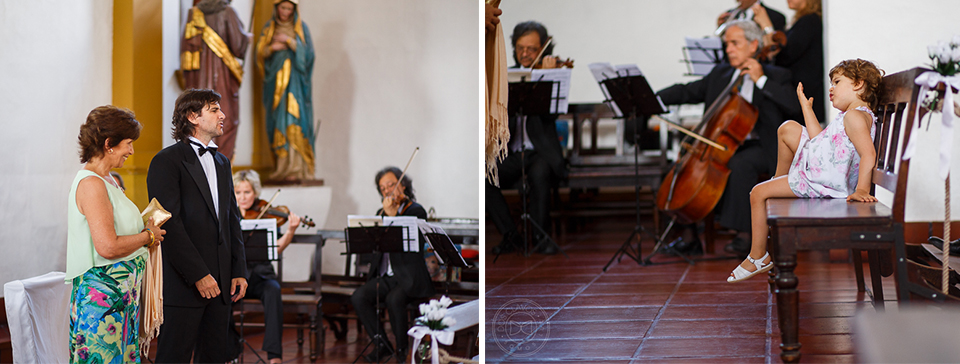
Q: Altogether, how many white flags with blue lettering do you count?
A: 0